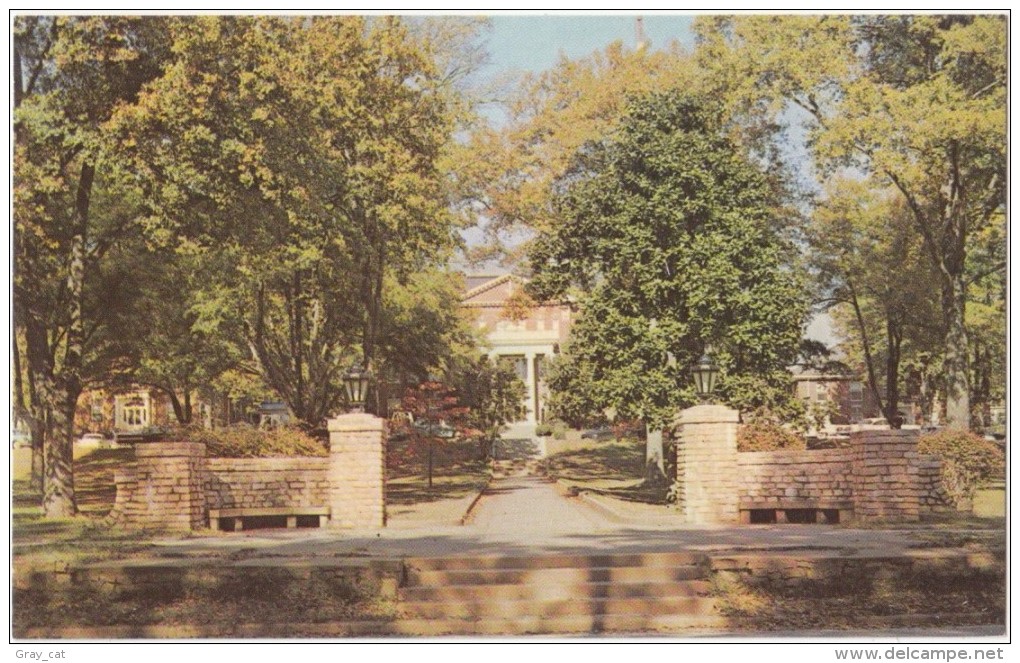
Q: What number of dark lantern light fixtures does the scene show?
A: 2